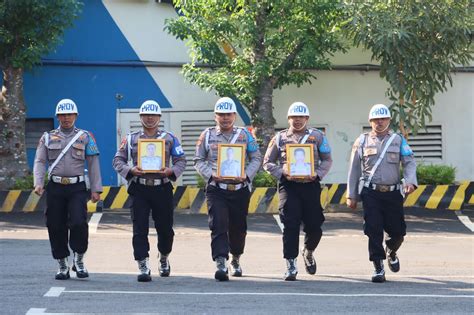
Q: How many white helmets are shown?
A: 5